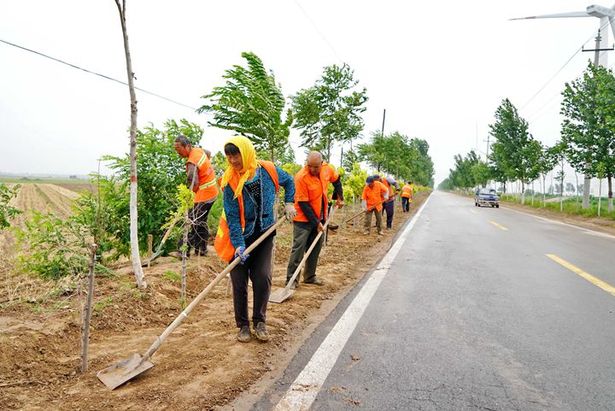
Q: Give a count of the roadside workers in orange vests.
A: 6